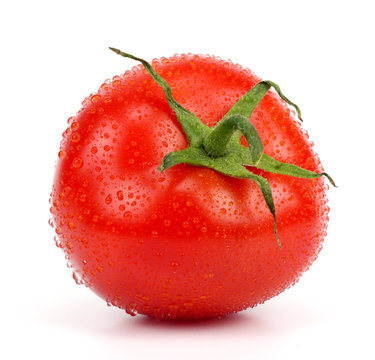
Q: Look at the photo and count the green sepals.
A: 5